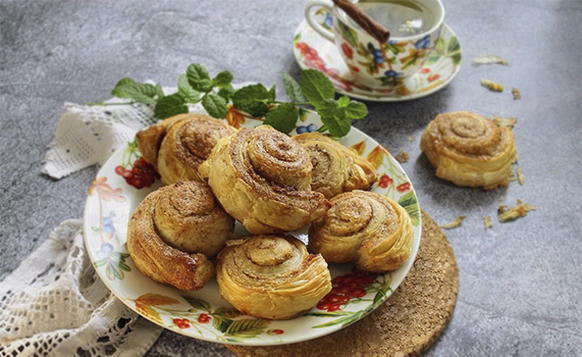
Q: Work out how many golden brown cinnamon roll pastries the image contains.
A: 7